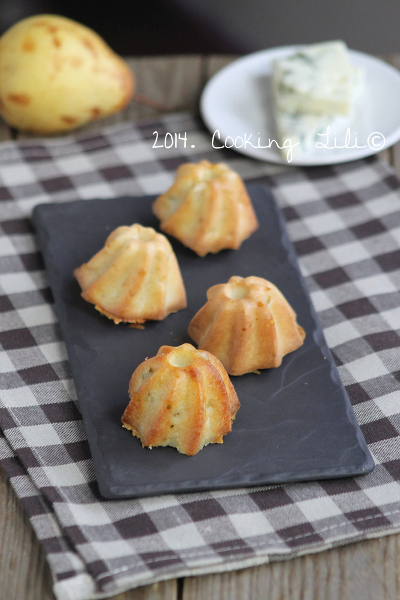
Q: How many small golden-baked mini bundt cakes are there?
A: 4